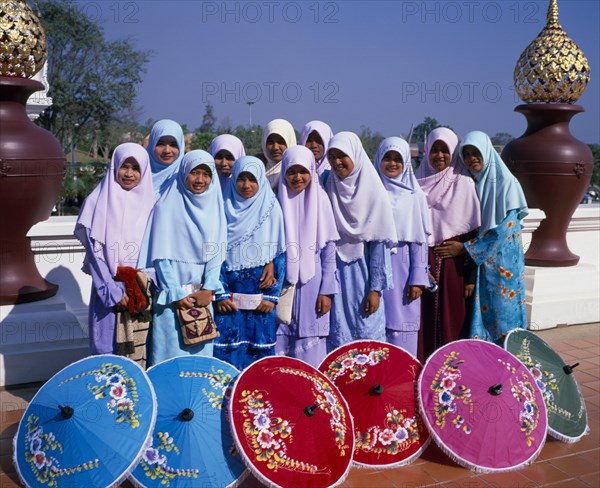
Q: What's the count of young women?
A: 12